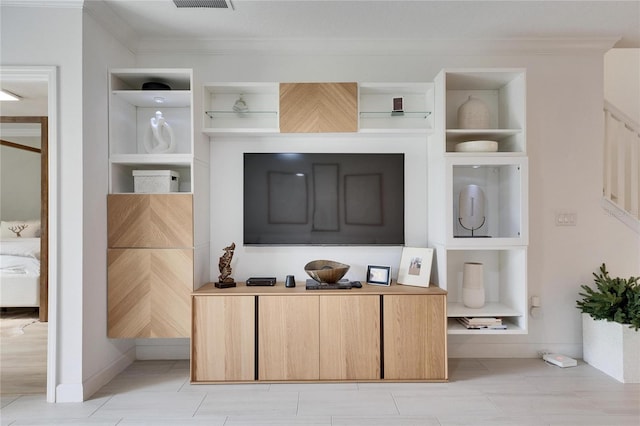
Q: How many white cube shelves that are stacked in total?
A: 3